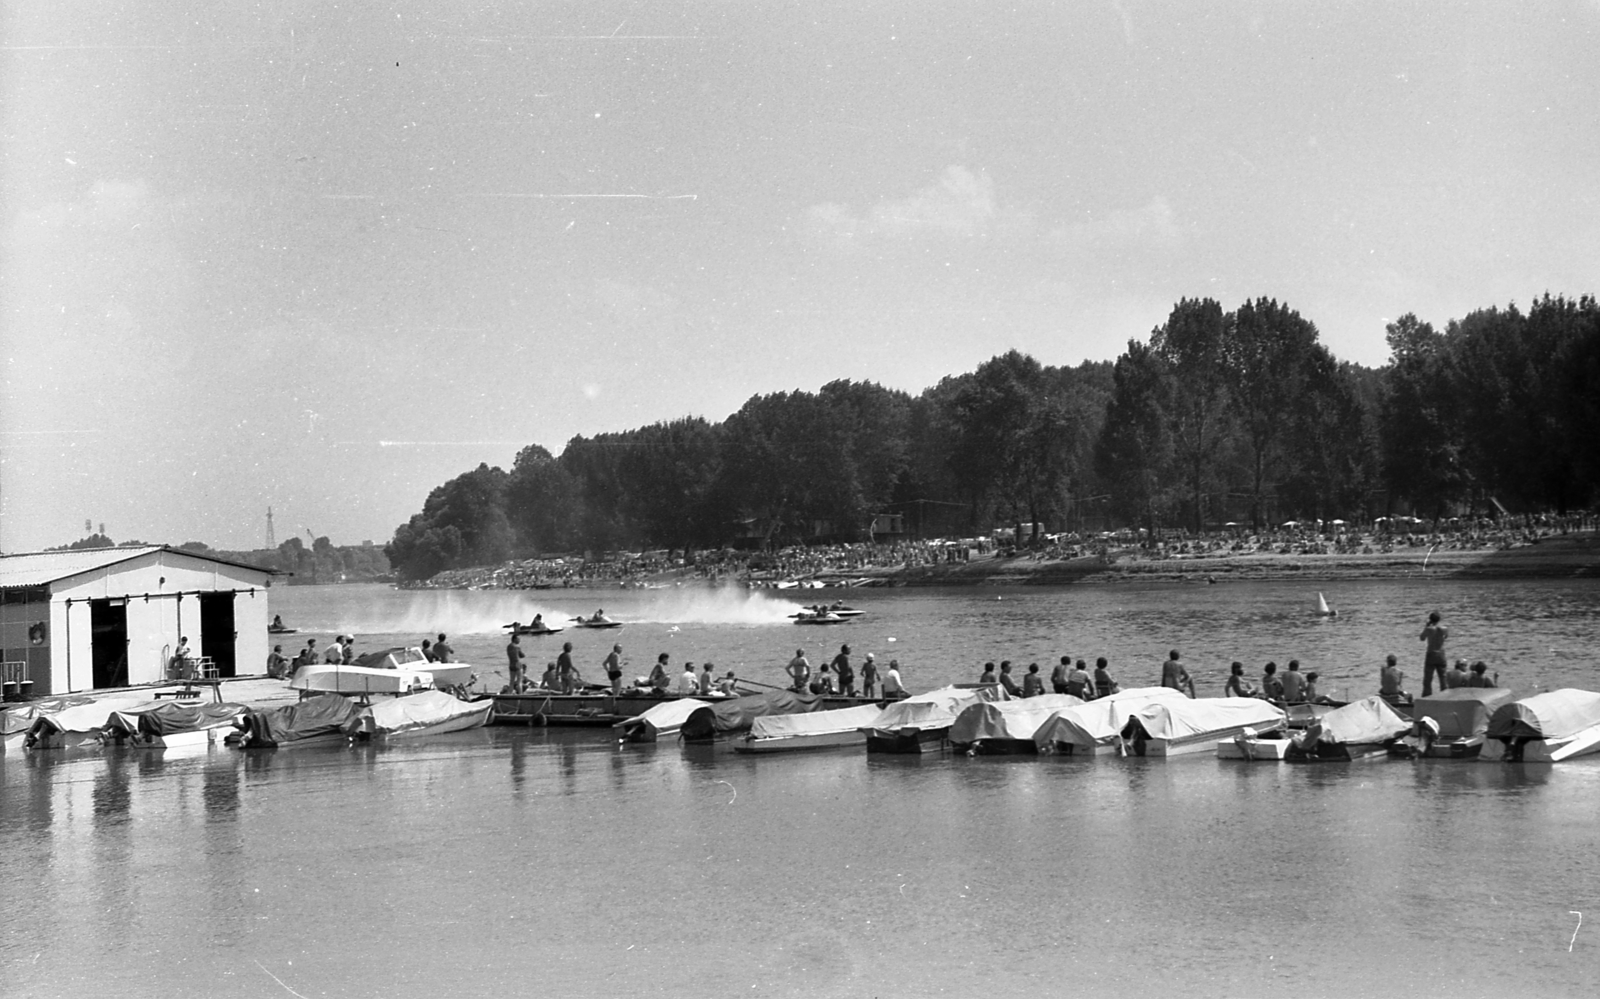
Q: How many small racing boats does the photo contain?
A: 5